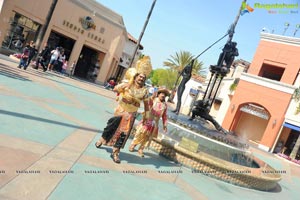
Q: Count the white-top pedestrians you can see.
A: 2